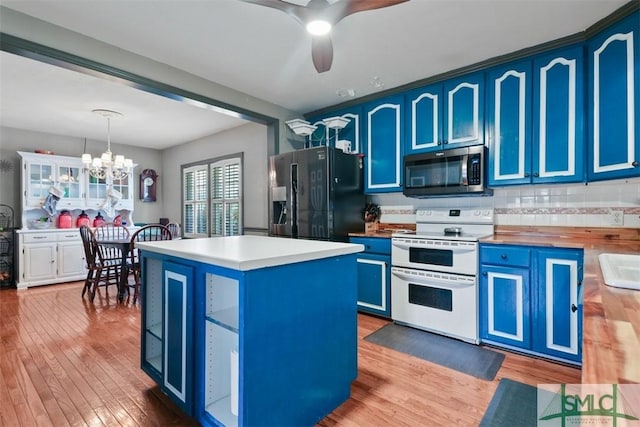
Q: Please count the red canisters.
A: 3